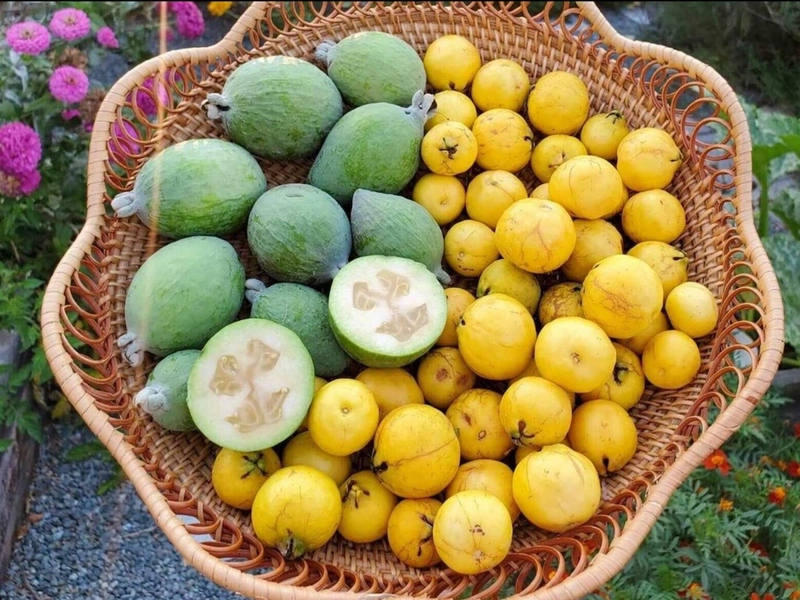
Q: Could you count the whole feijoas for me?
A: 9